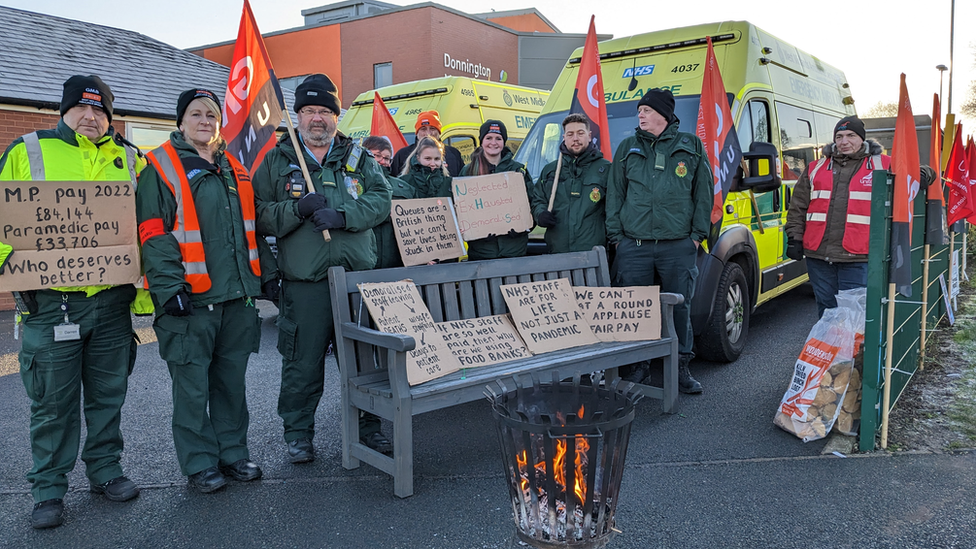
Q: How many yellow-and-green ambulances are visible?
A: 2